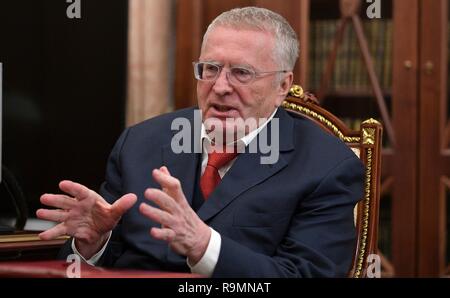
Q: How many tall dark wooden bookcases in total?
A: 1